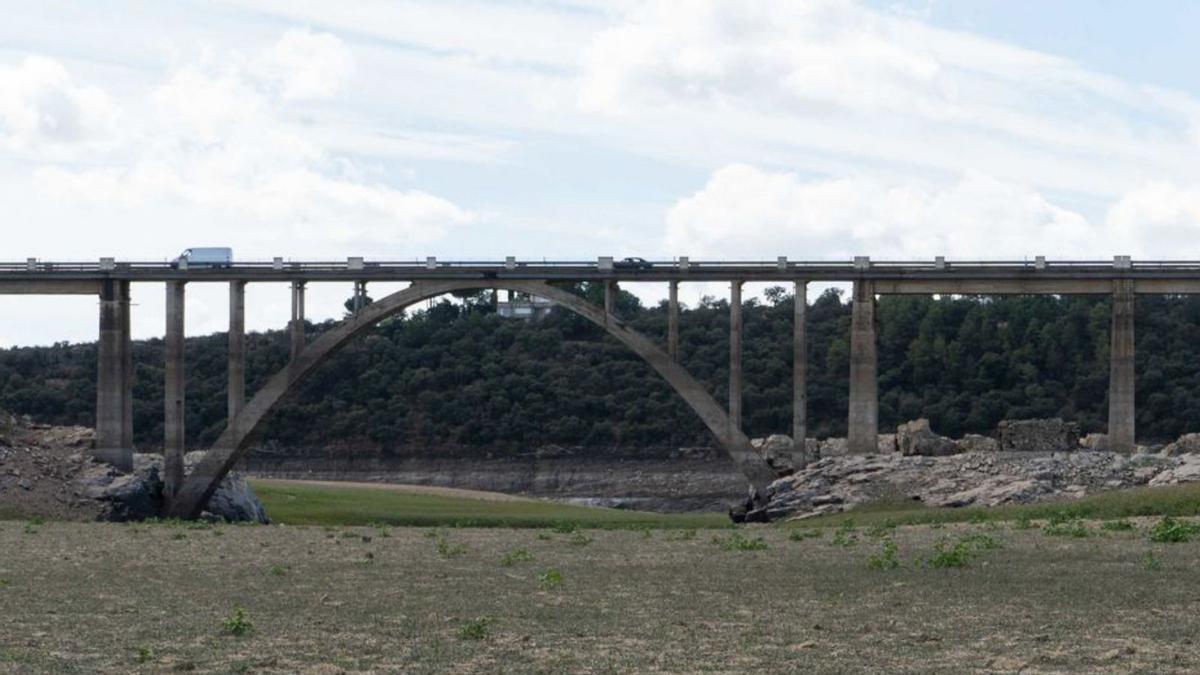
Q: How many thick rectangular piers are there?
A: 3